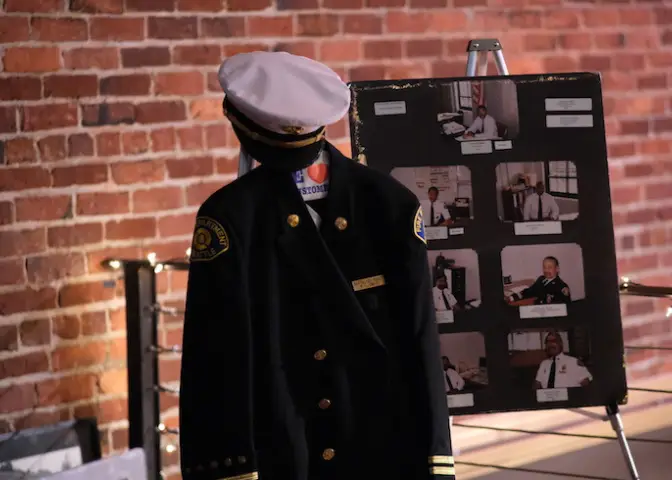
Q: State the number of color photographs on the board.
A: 7